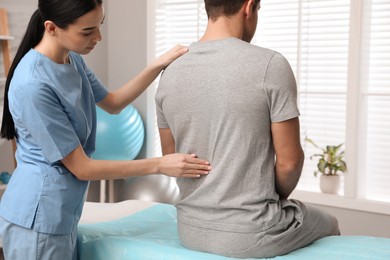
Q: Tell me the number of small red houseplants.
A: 0